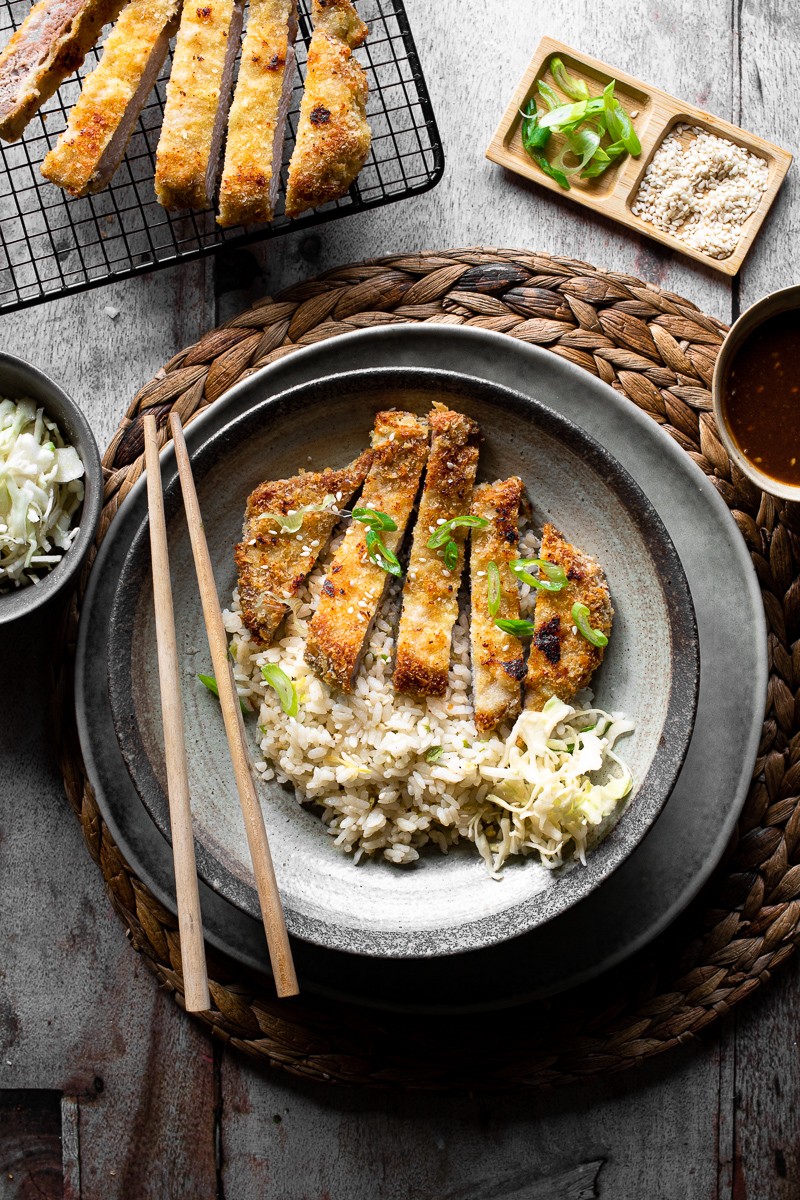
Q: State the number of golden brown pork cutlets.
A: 10